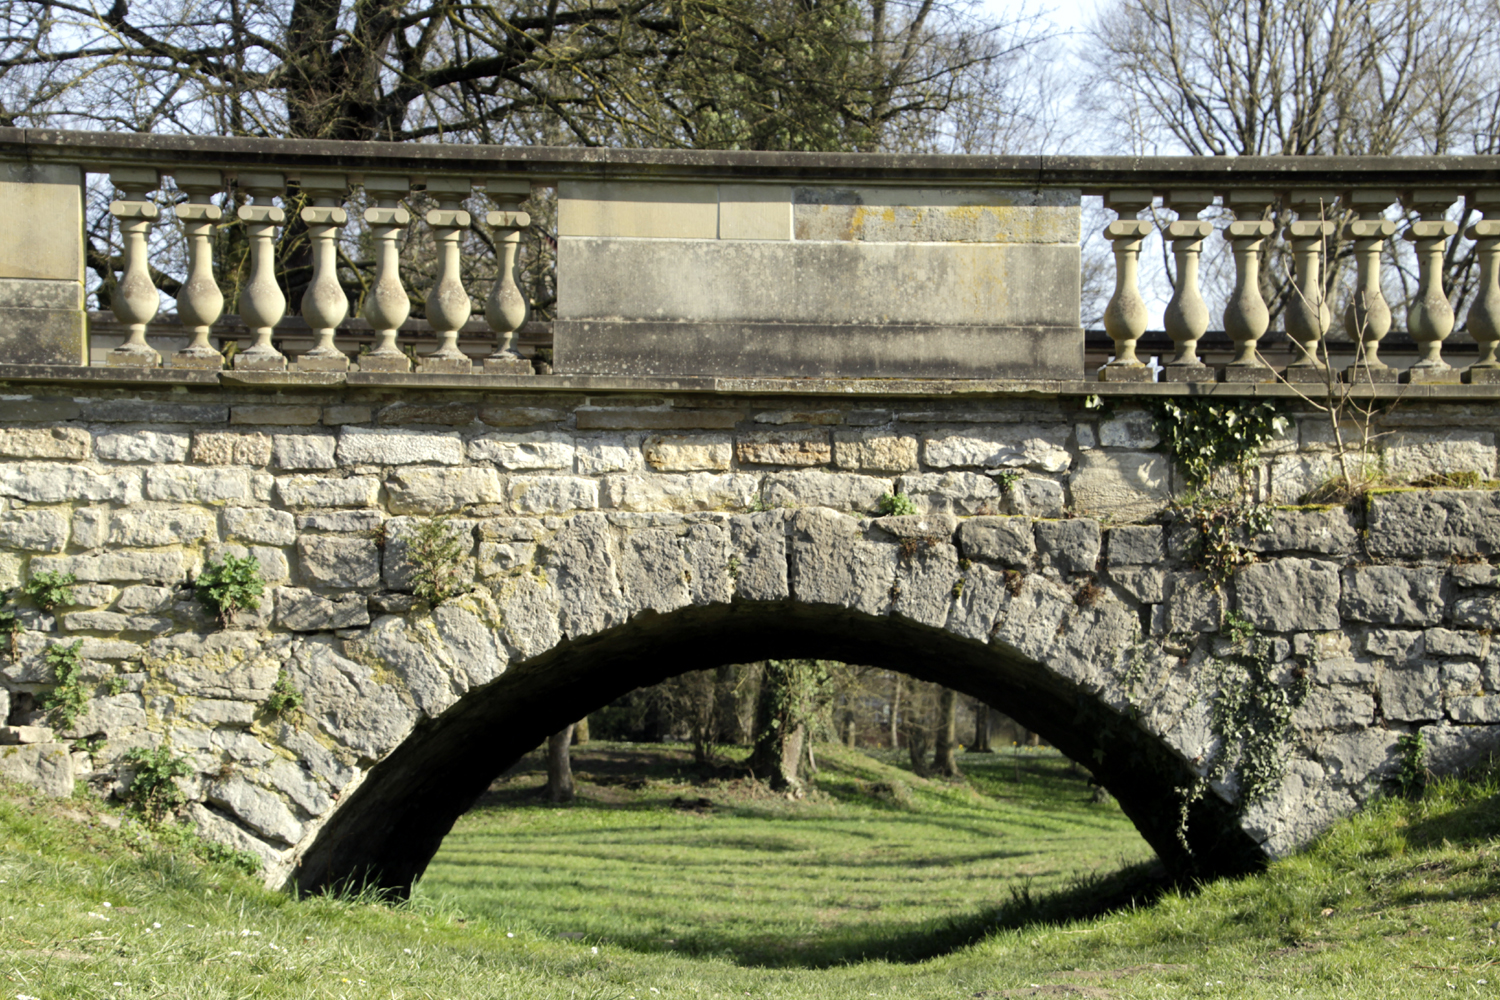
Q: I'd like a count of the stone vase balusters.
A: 14